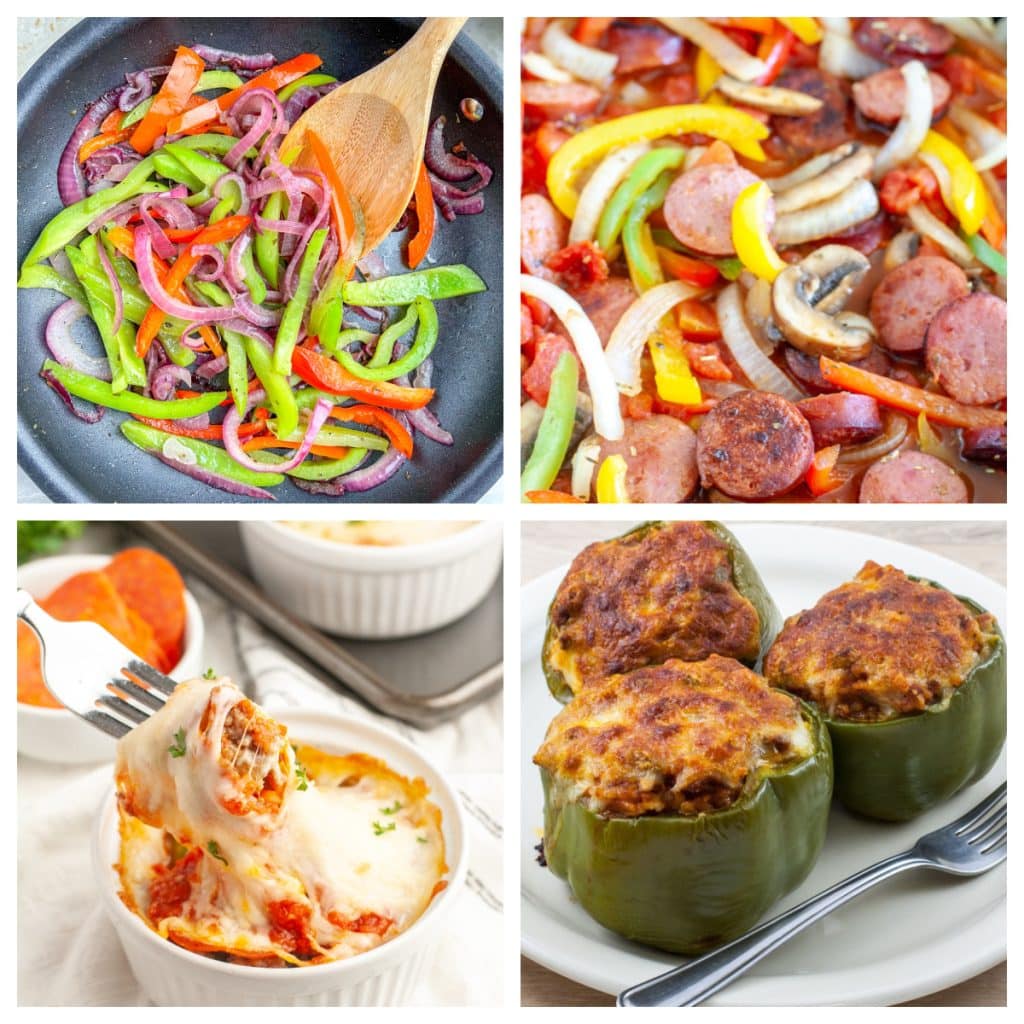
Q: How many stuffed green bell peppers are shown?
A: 3